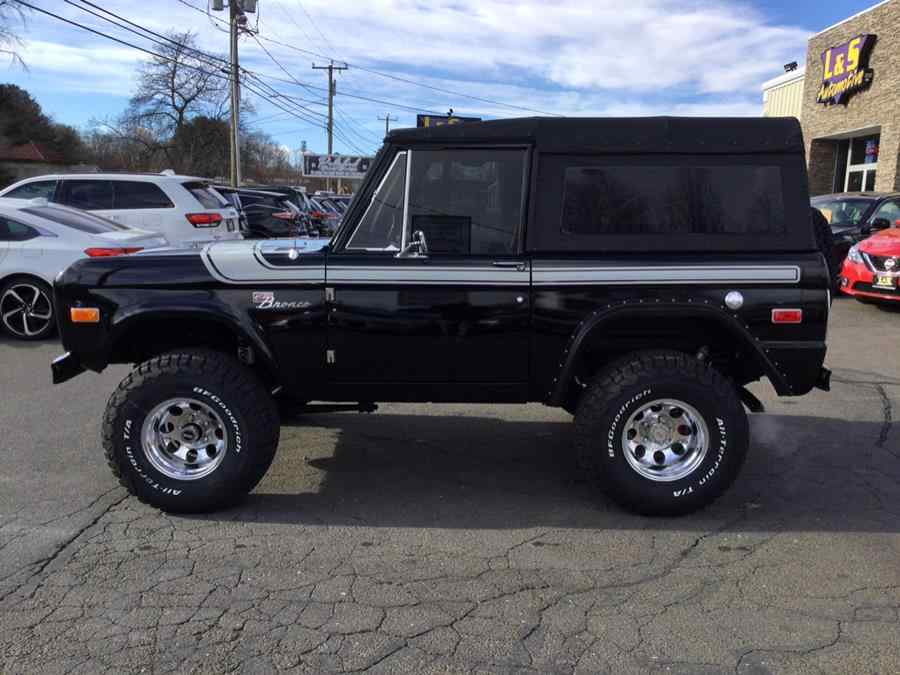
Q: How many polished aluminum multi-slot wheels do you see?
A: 2